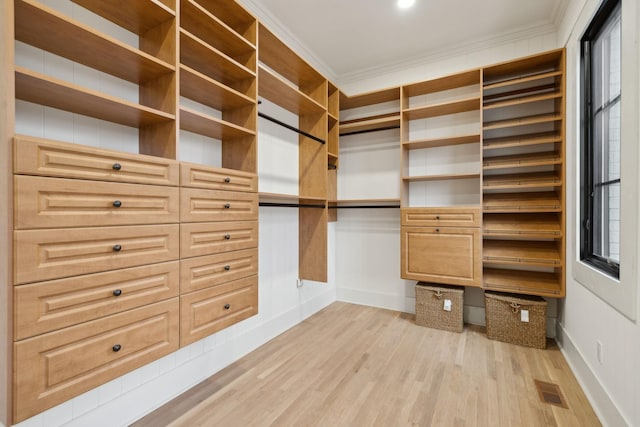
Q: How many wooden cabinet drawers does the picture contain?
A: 12